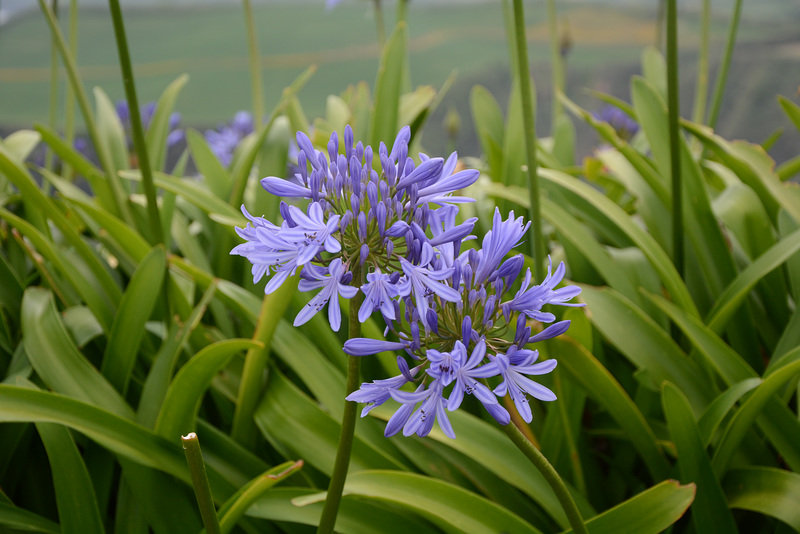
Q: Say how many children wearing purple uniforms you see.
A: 0